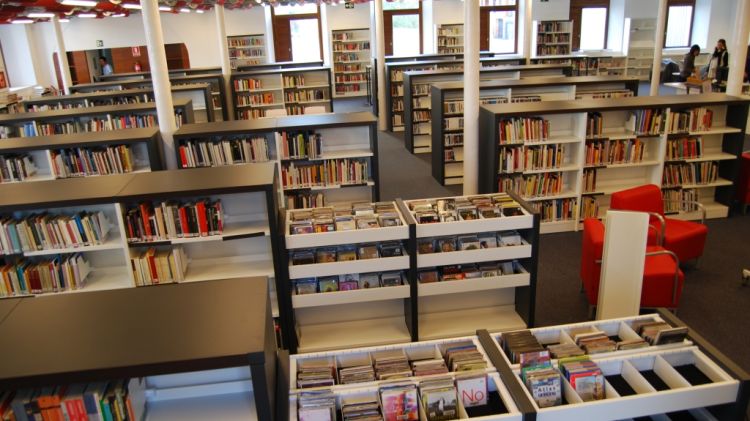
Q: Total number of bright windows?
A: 5